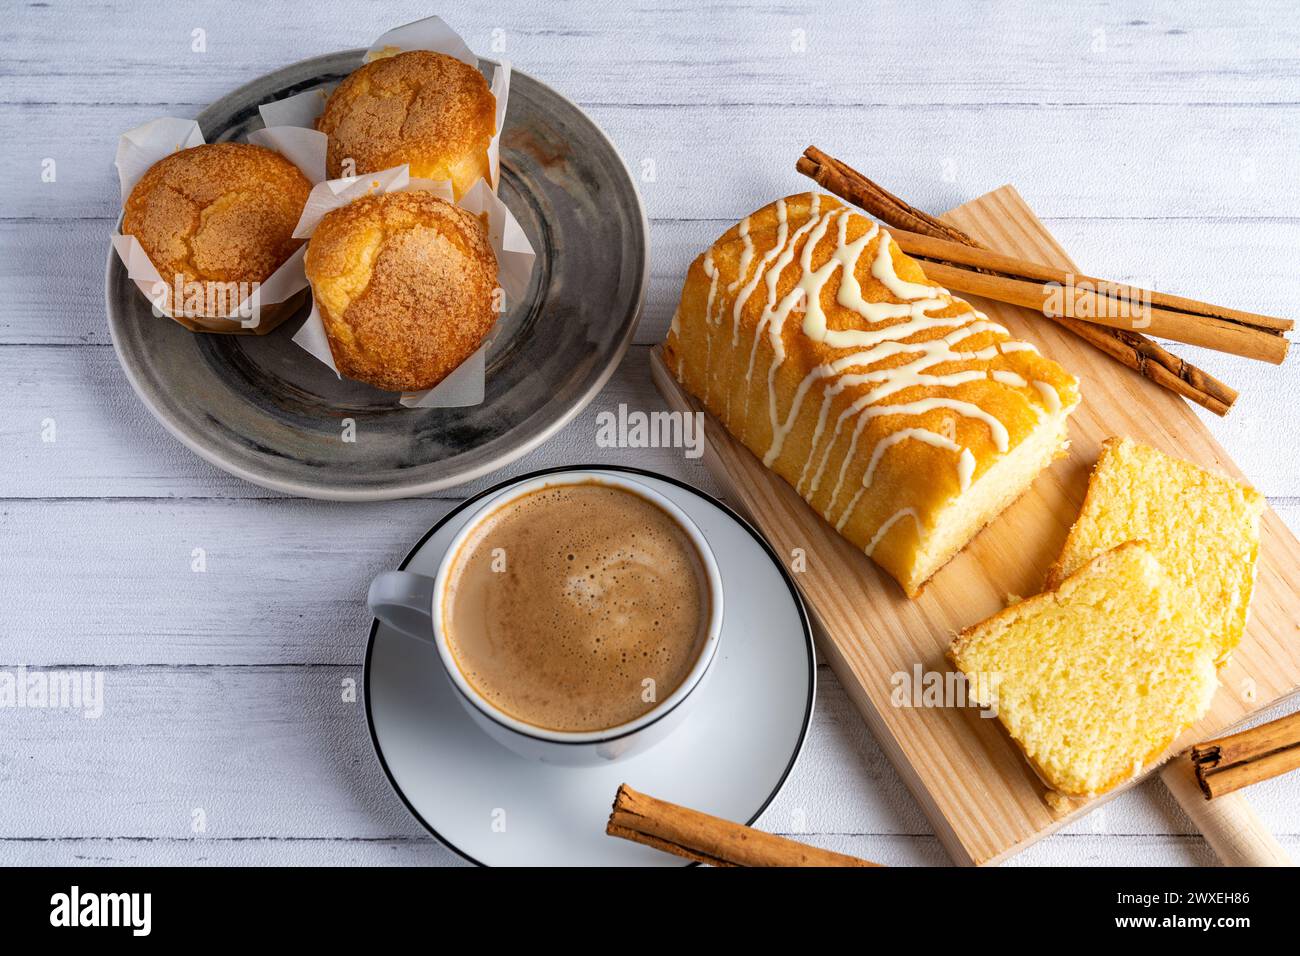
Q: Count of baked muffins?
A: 3